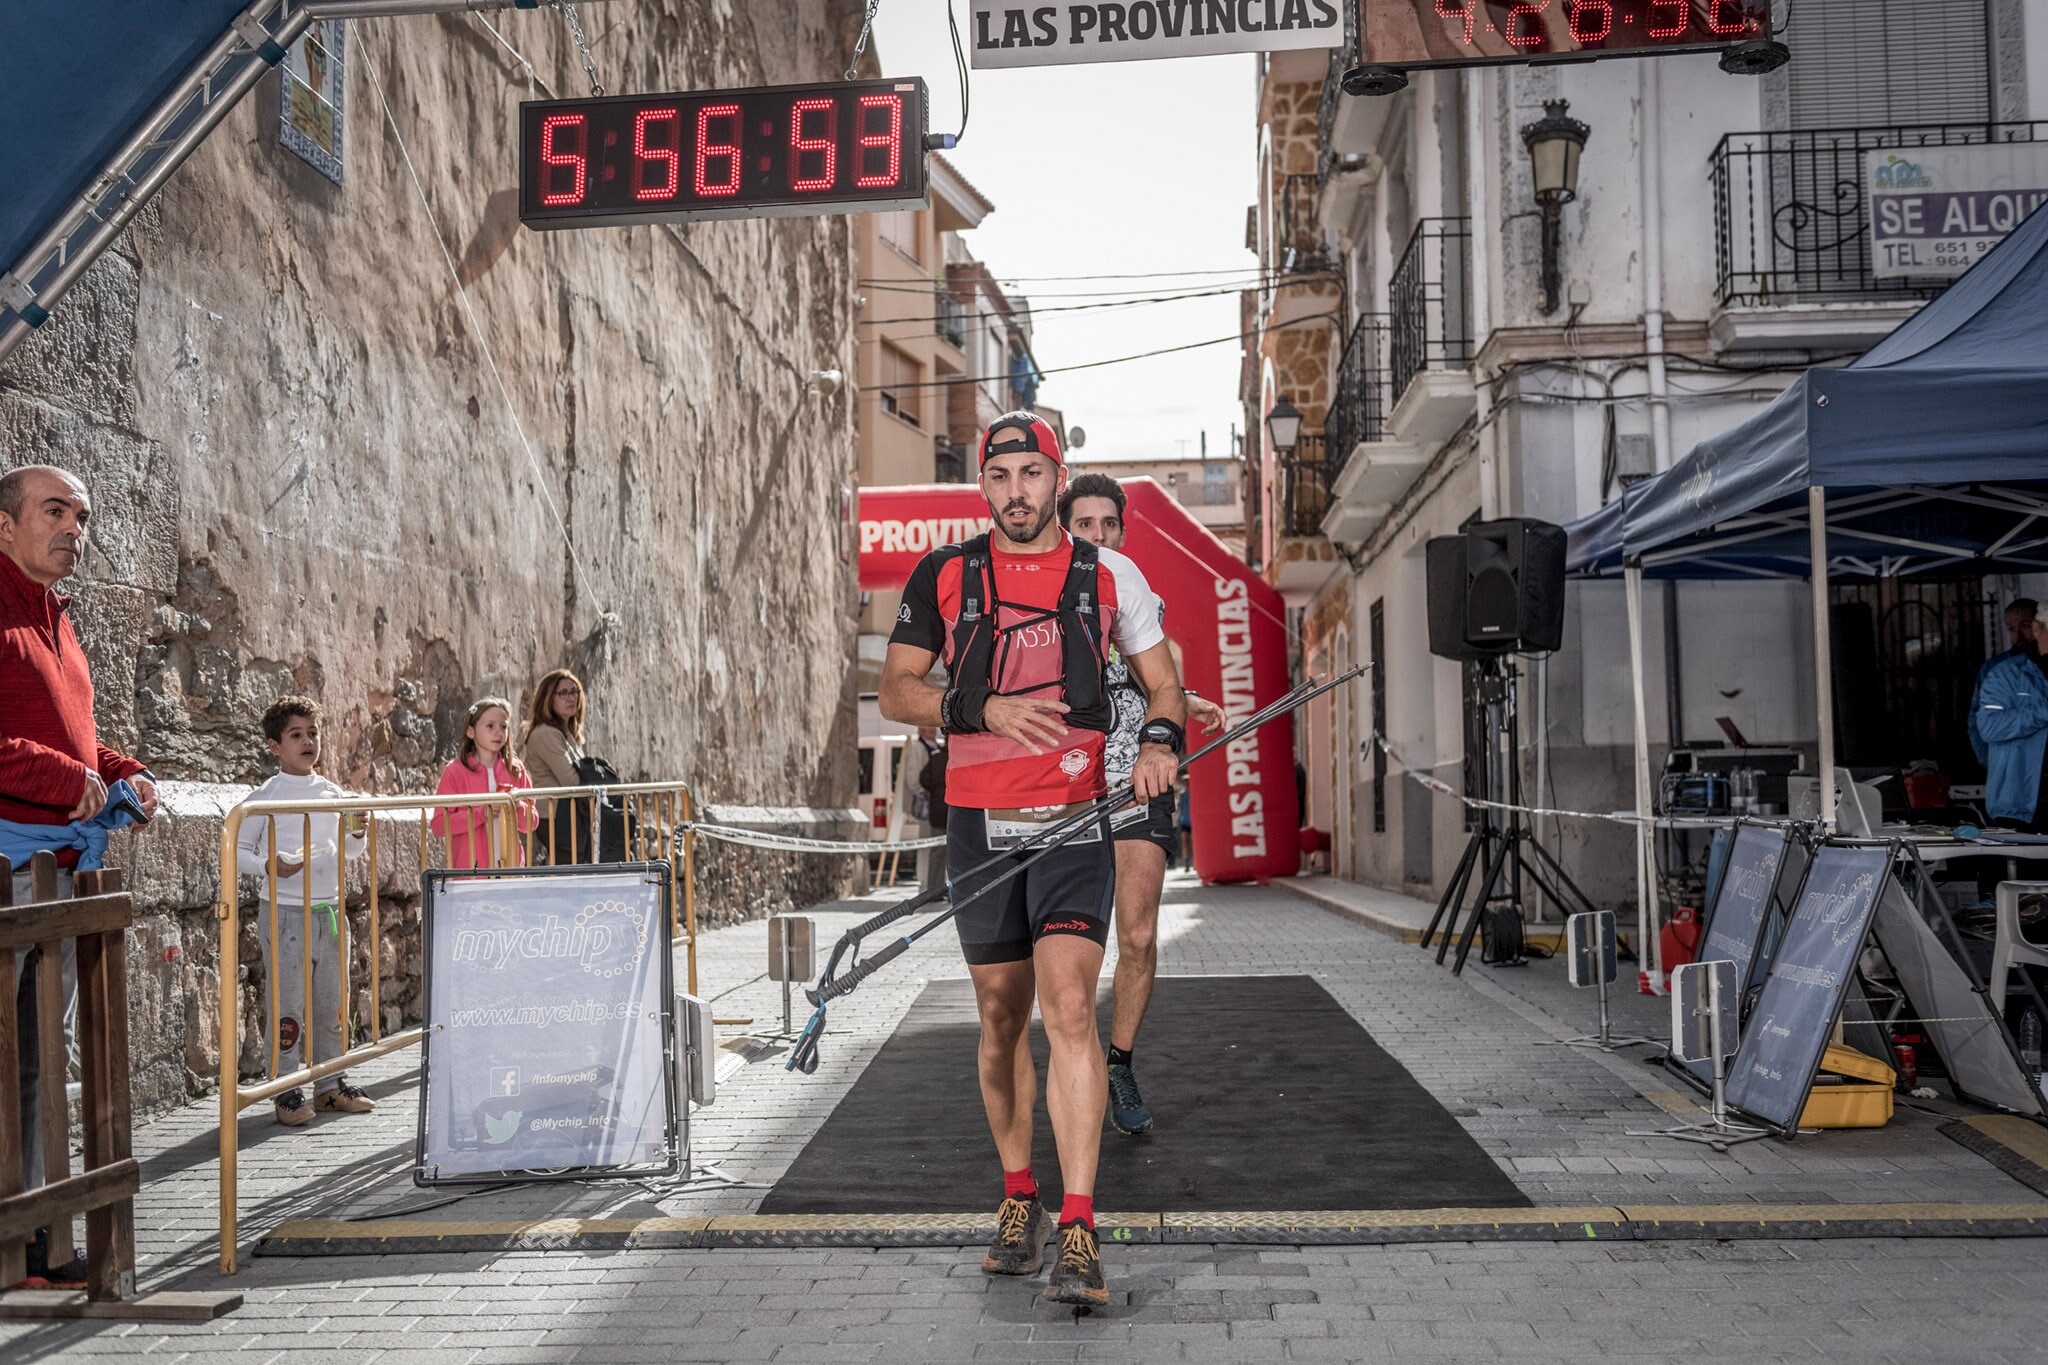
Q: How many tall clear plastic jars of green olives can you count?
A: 0